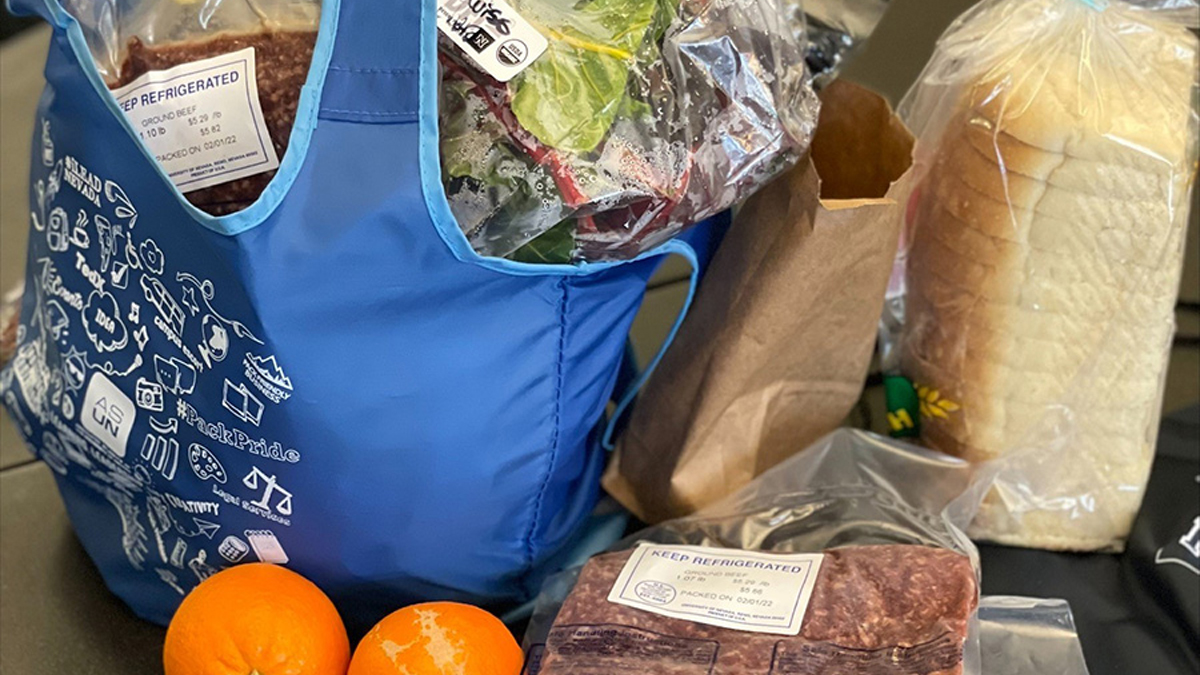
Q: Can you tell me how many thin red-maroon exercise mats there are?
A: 0